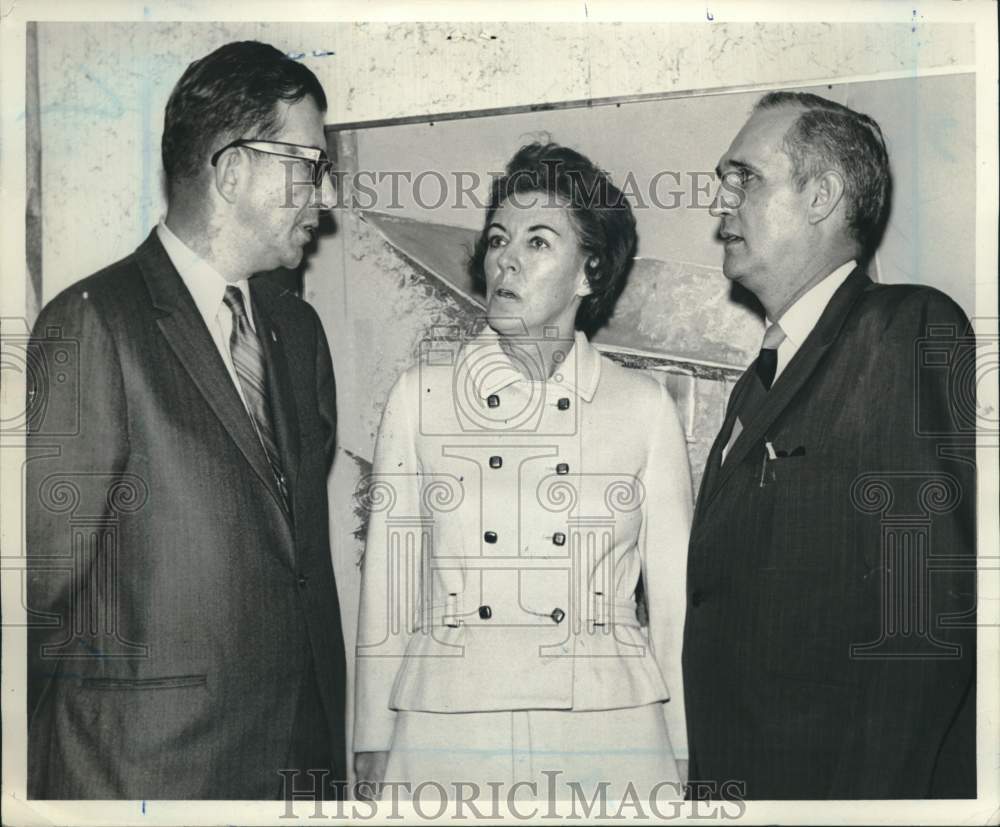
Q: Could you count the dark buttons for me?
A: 8